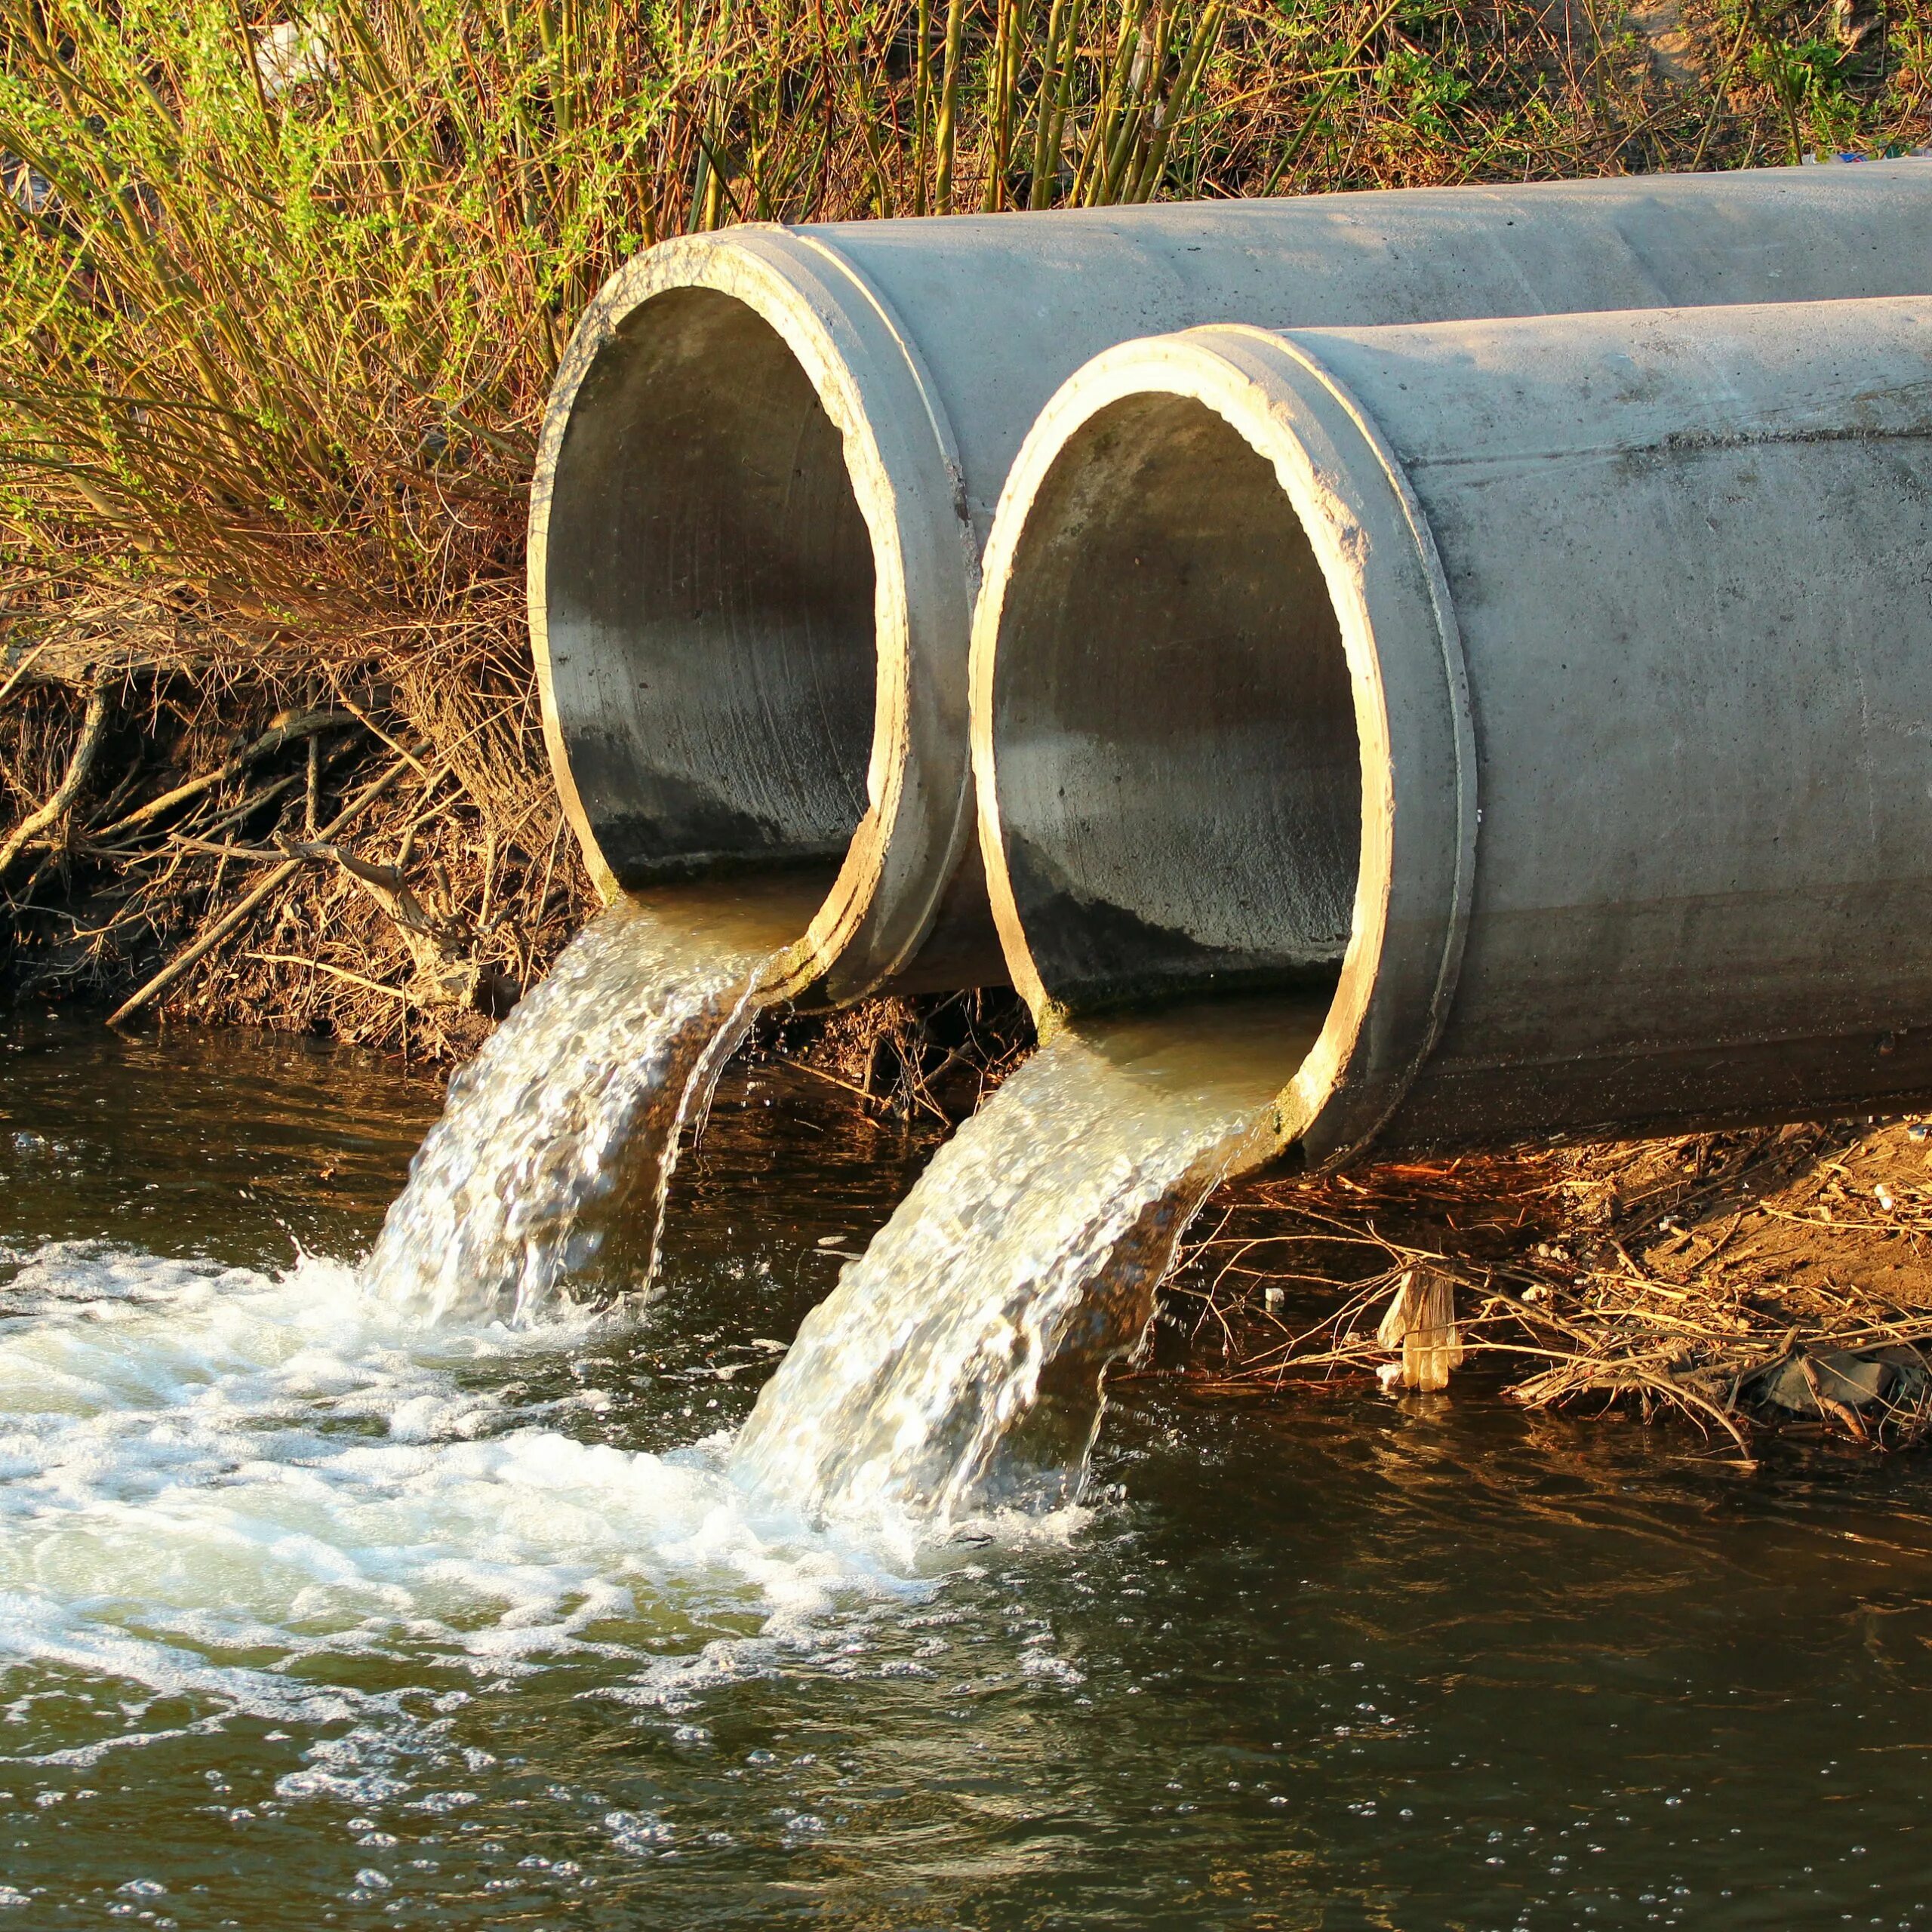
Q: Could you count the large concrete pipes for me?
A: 2